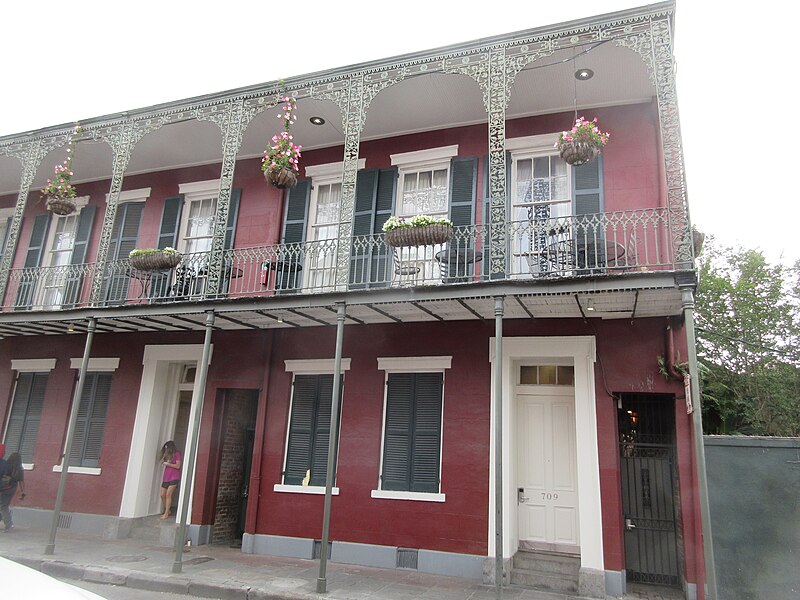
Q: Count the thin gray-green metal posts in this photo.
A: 5